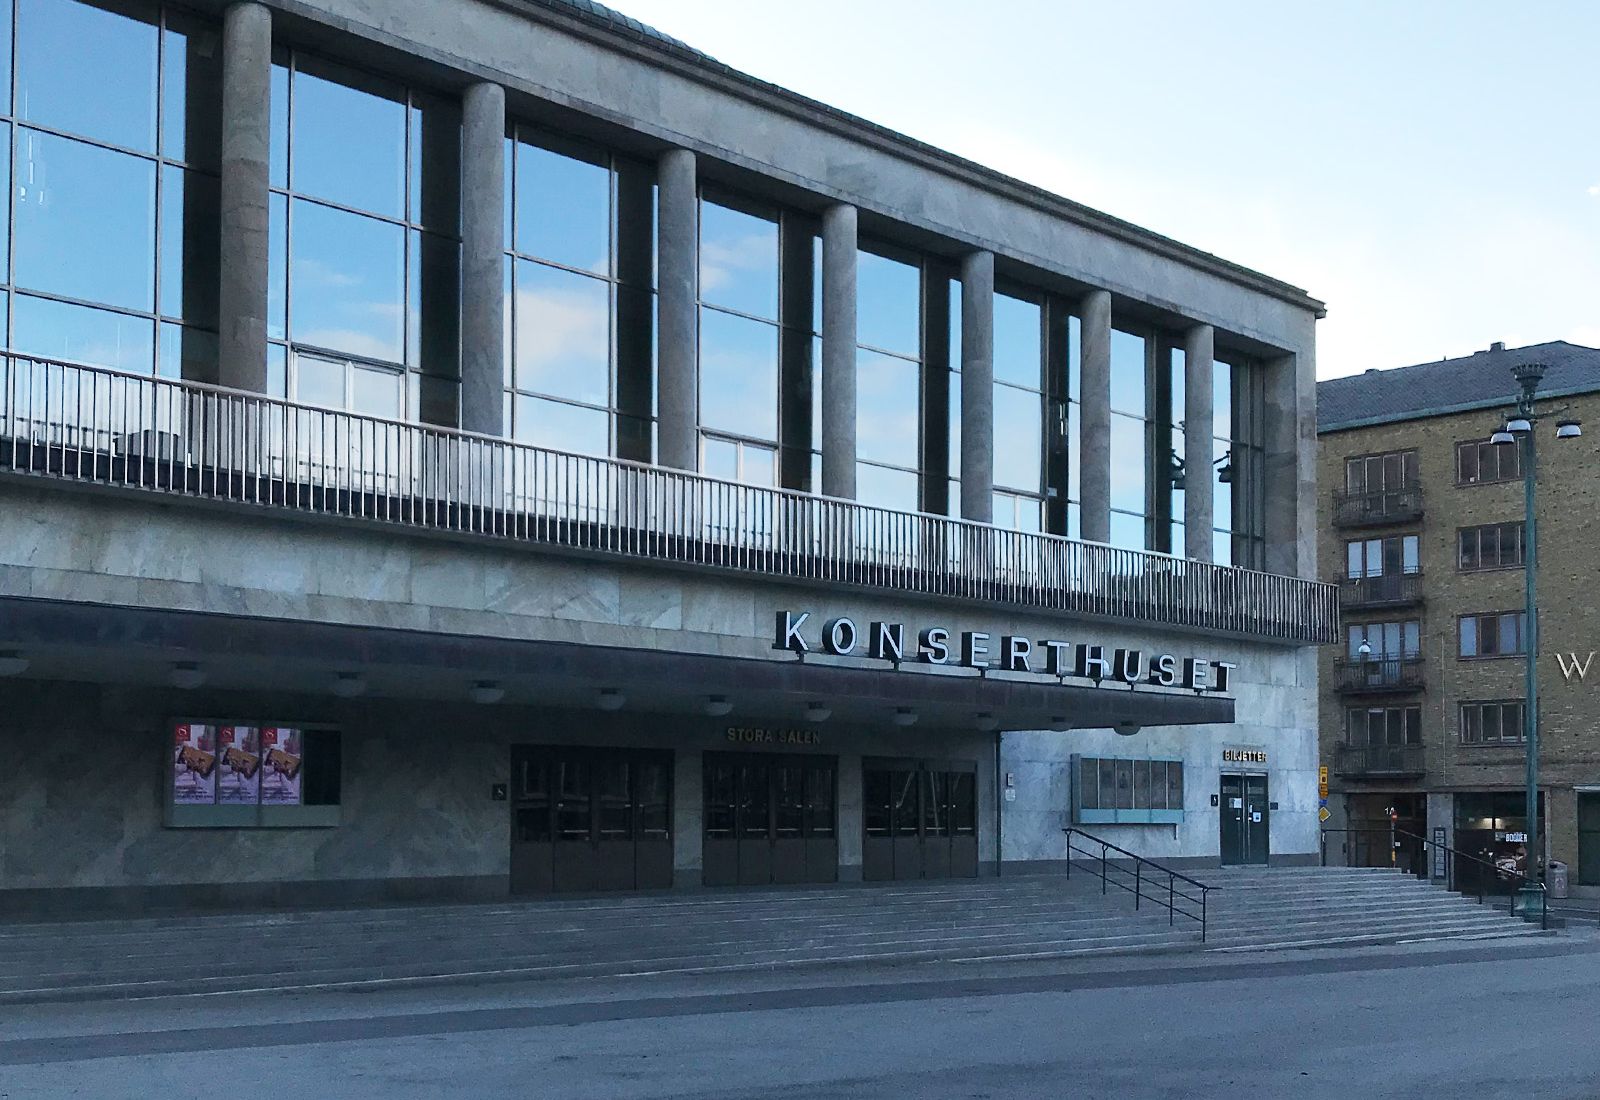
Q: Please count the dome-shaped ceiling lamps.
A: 11